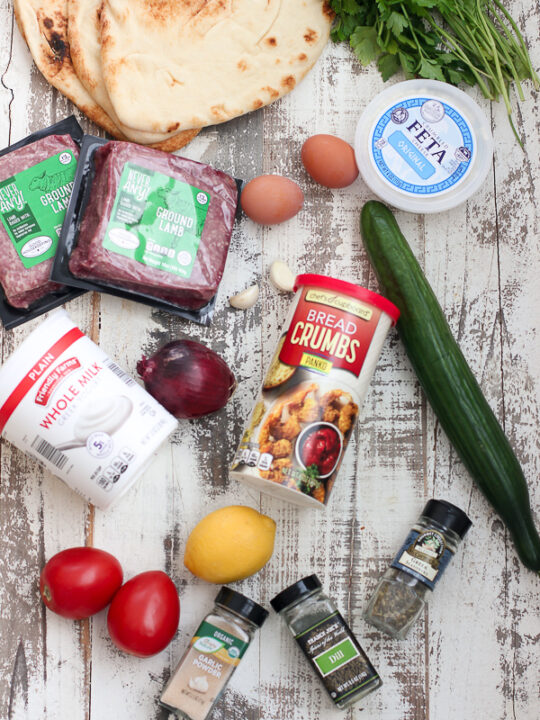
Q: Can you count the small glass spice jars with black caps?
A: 3